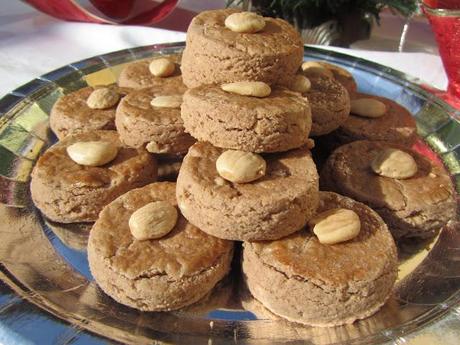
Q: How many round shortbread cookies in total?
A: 13